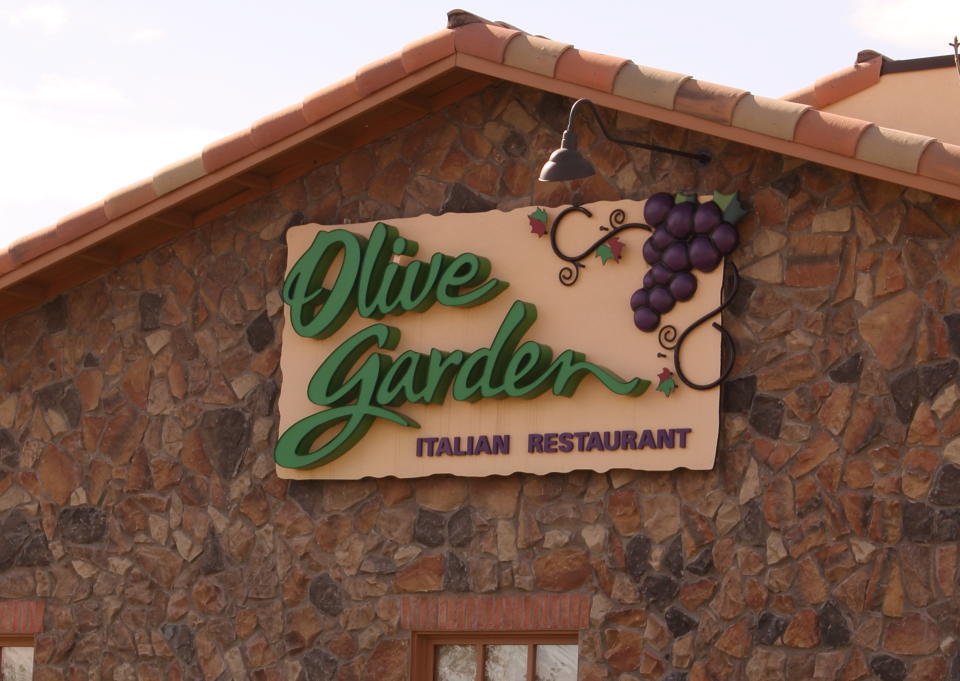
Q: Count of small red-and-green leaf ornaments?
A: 3